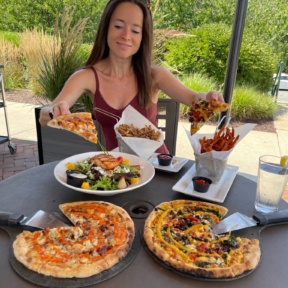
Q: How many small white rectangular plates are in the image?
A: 2